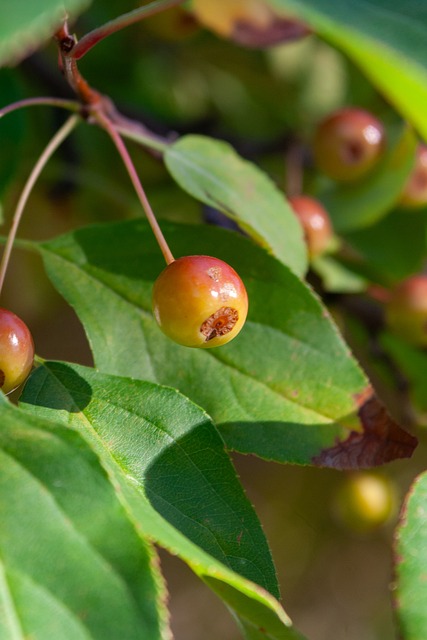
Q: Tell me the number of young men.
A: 0